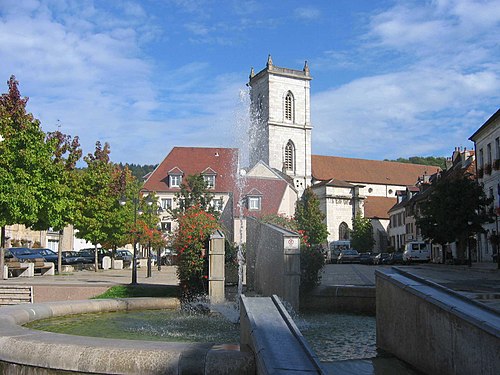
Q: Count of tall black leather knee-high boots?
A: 0